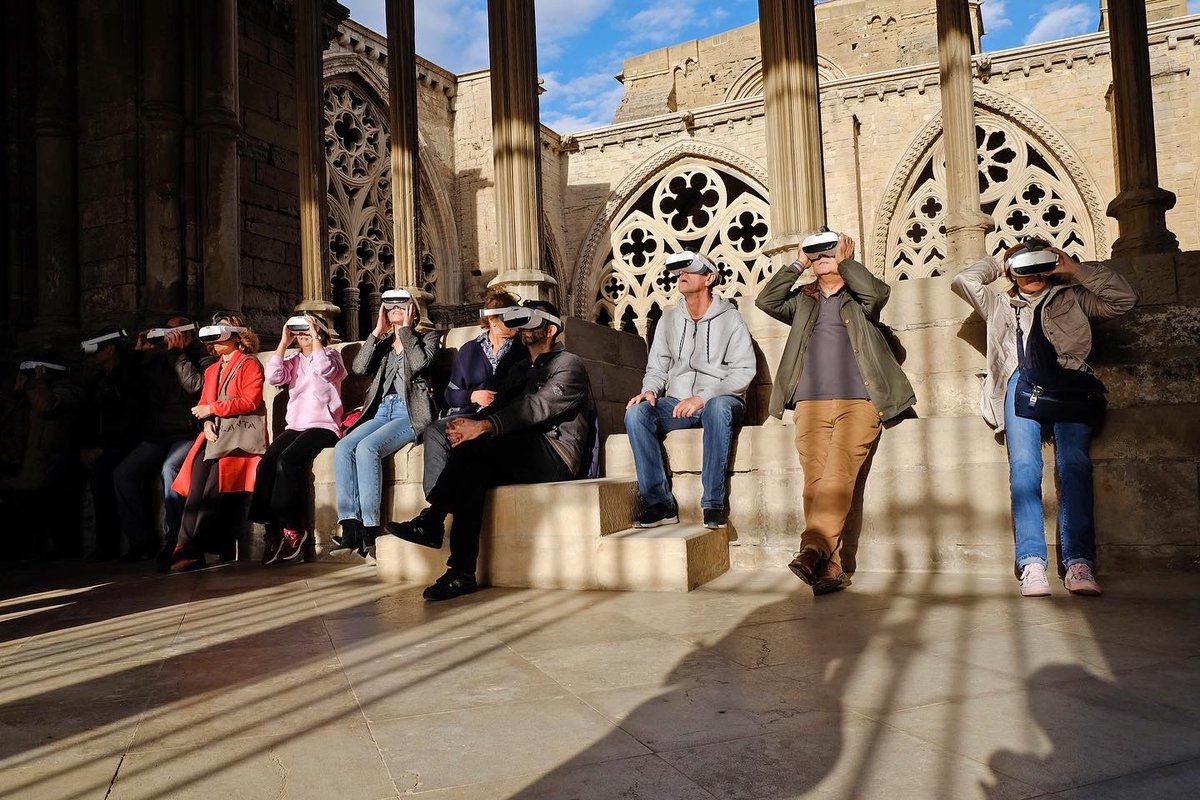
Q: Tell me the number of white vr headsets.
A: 11